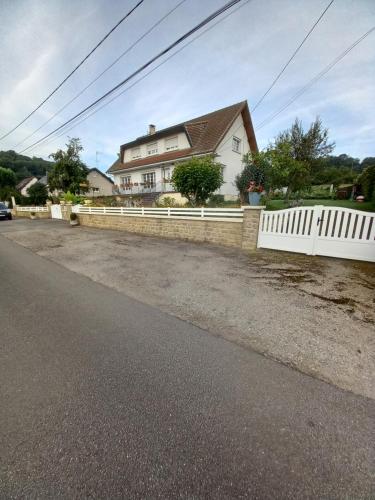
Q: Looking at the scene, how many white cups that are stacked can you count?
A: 0